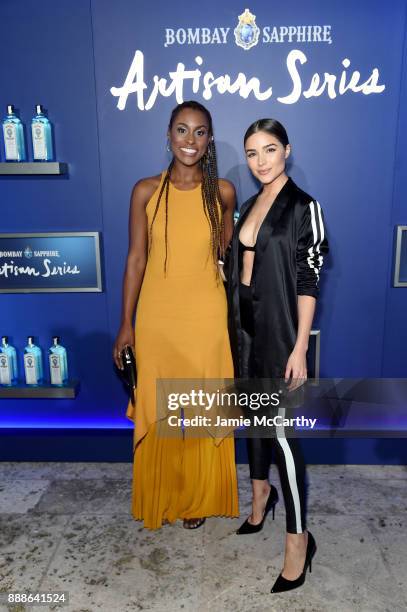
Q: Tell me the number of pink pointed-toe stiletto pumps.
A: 0